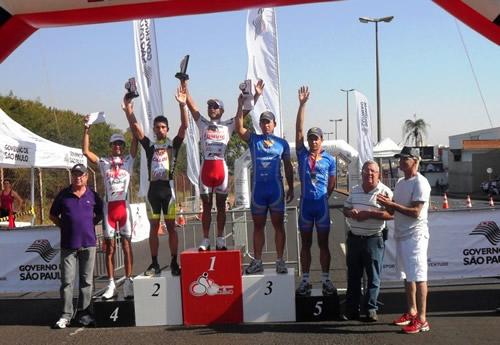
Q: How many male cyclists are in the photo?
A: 5